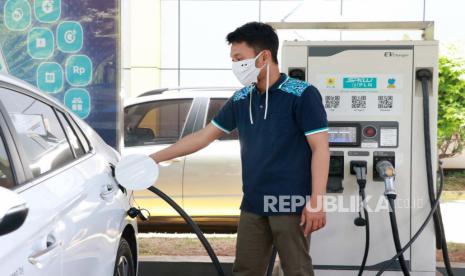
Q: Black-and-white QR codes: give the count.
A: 3